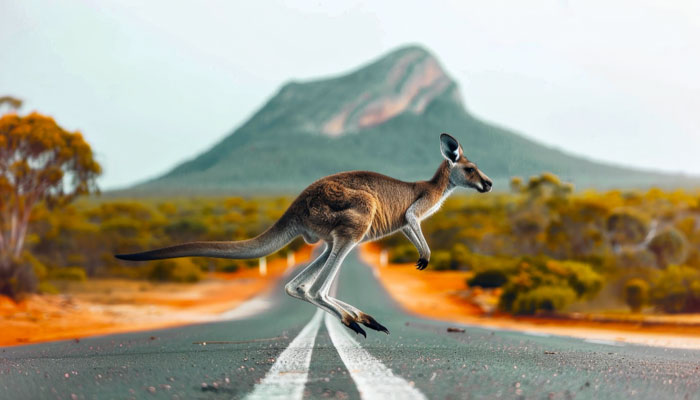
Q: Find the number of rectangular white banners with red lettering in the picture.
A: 0